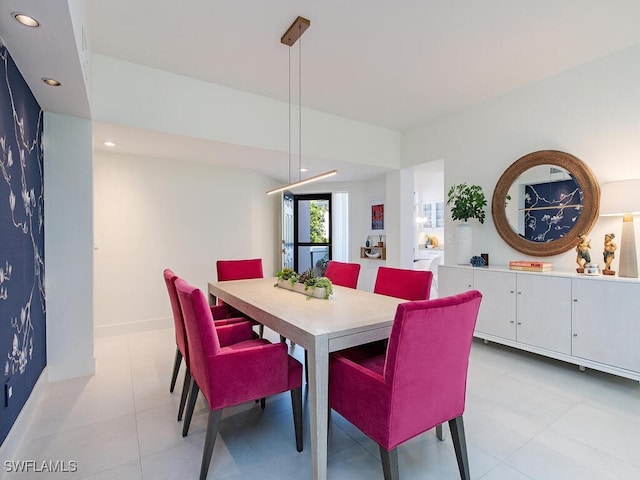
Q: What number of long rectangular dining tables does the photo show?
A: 1